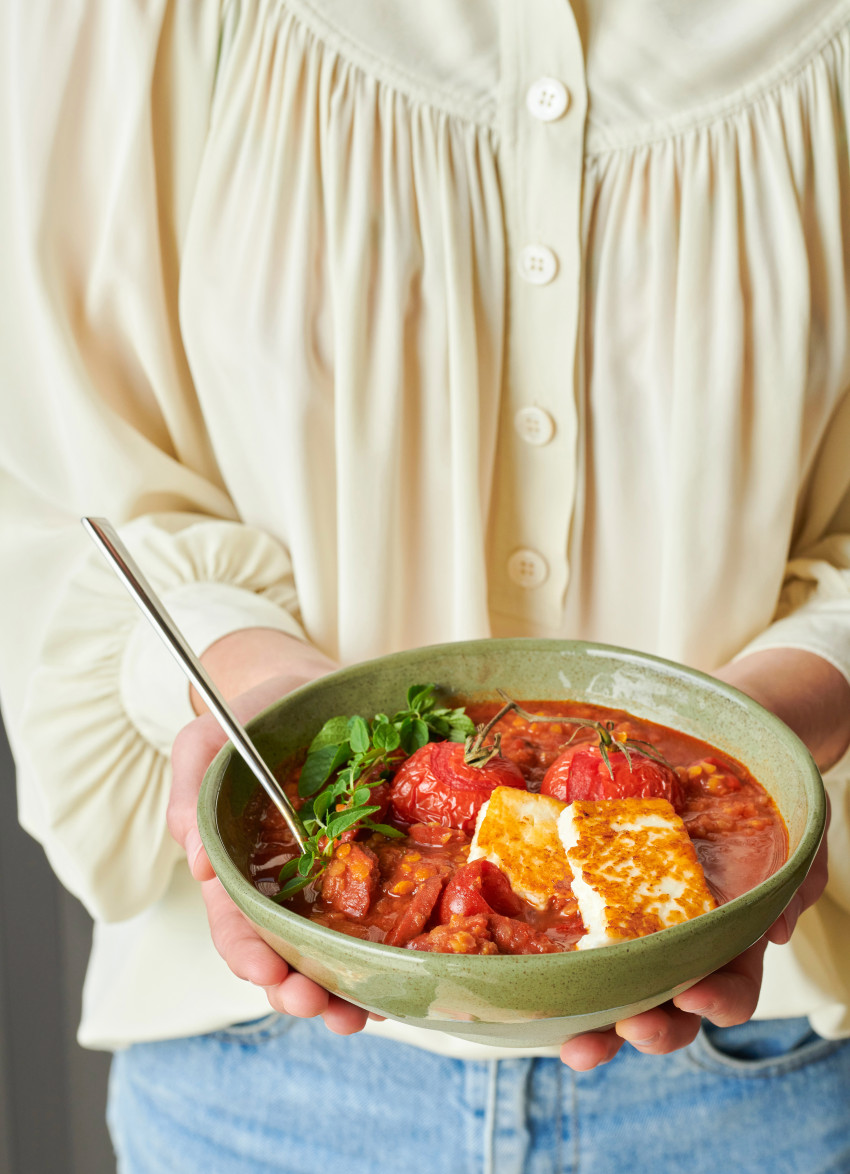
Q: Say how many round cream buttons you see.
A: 4